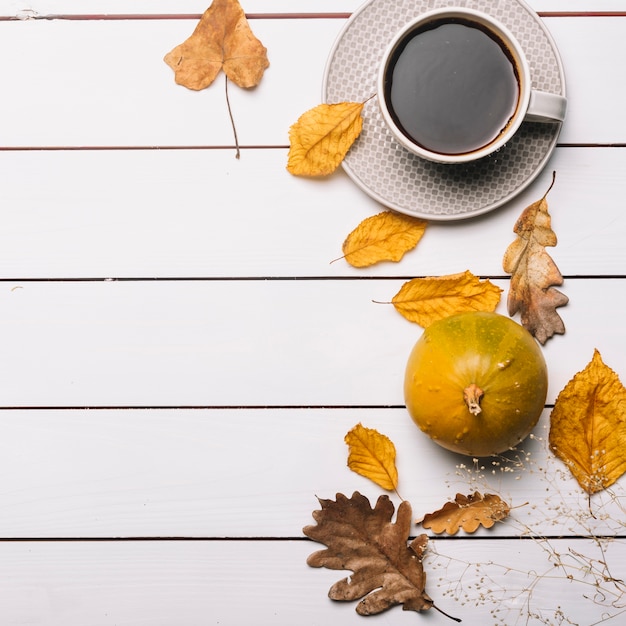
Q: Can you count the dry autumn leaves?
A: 9